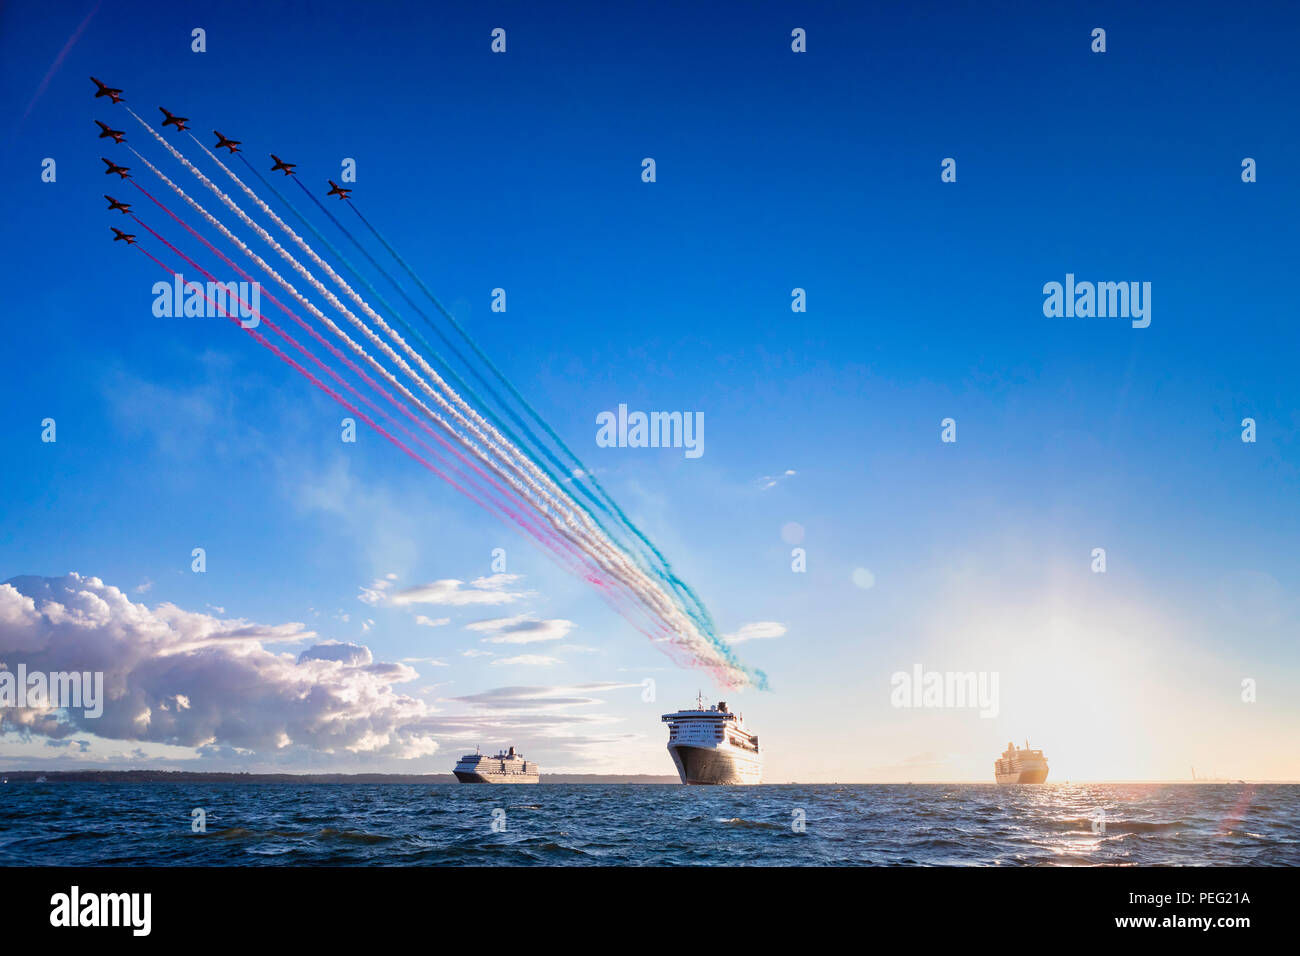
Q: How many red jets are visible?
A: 9